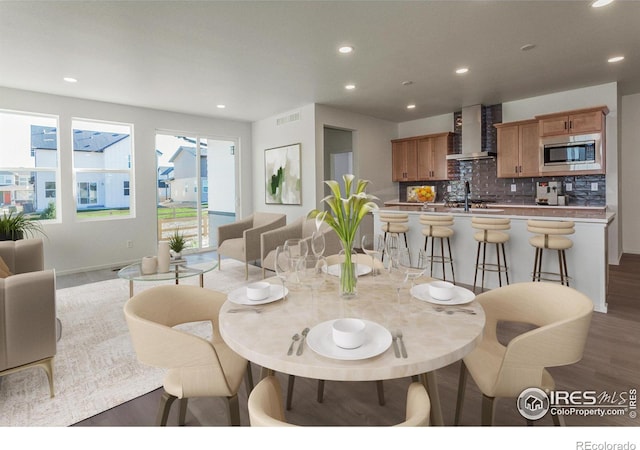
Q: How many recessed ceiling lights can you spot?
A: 8